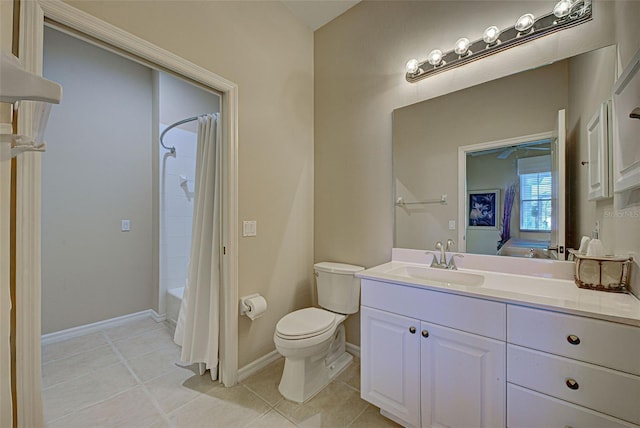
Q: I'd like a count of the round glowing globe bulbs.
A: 6